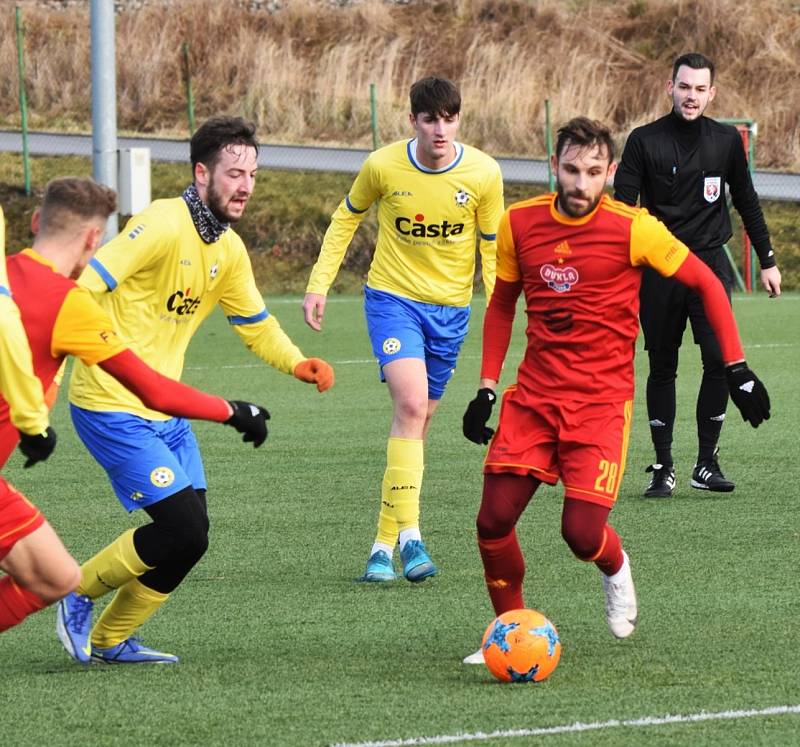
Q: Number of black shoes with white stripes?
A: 2